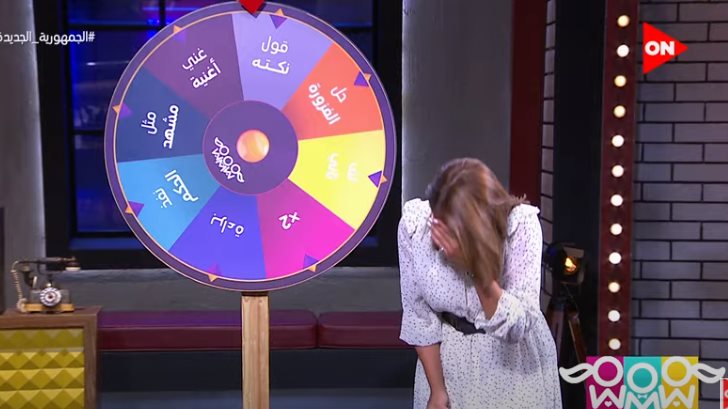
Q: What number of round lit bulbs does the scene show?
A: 12